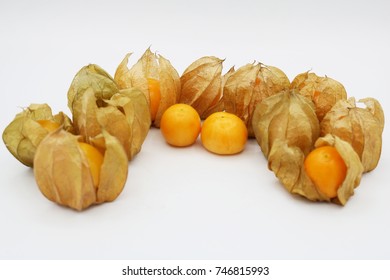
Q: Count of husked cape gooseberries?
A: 2